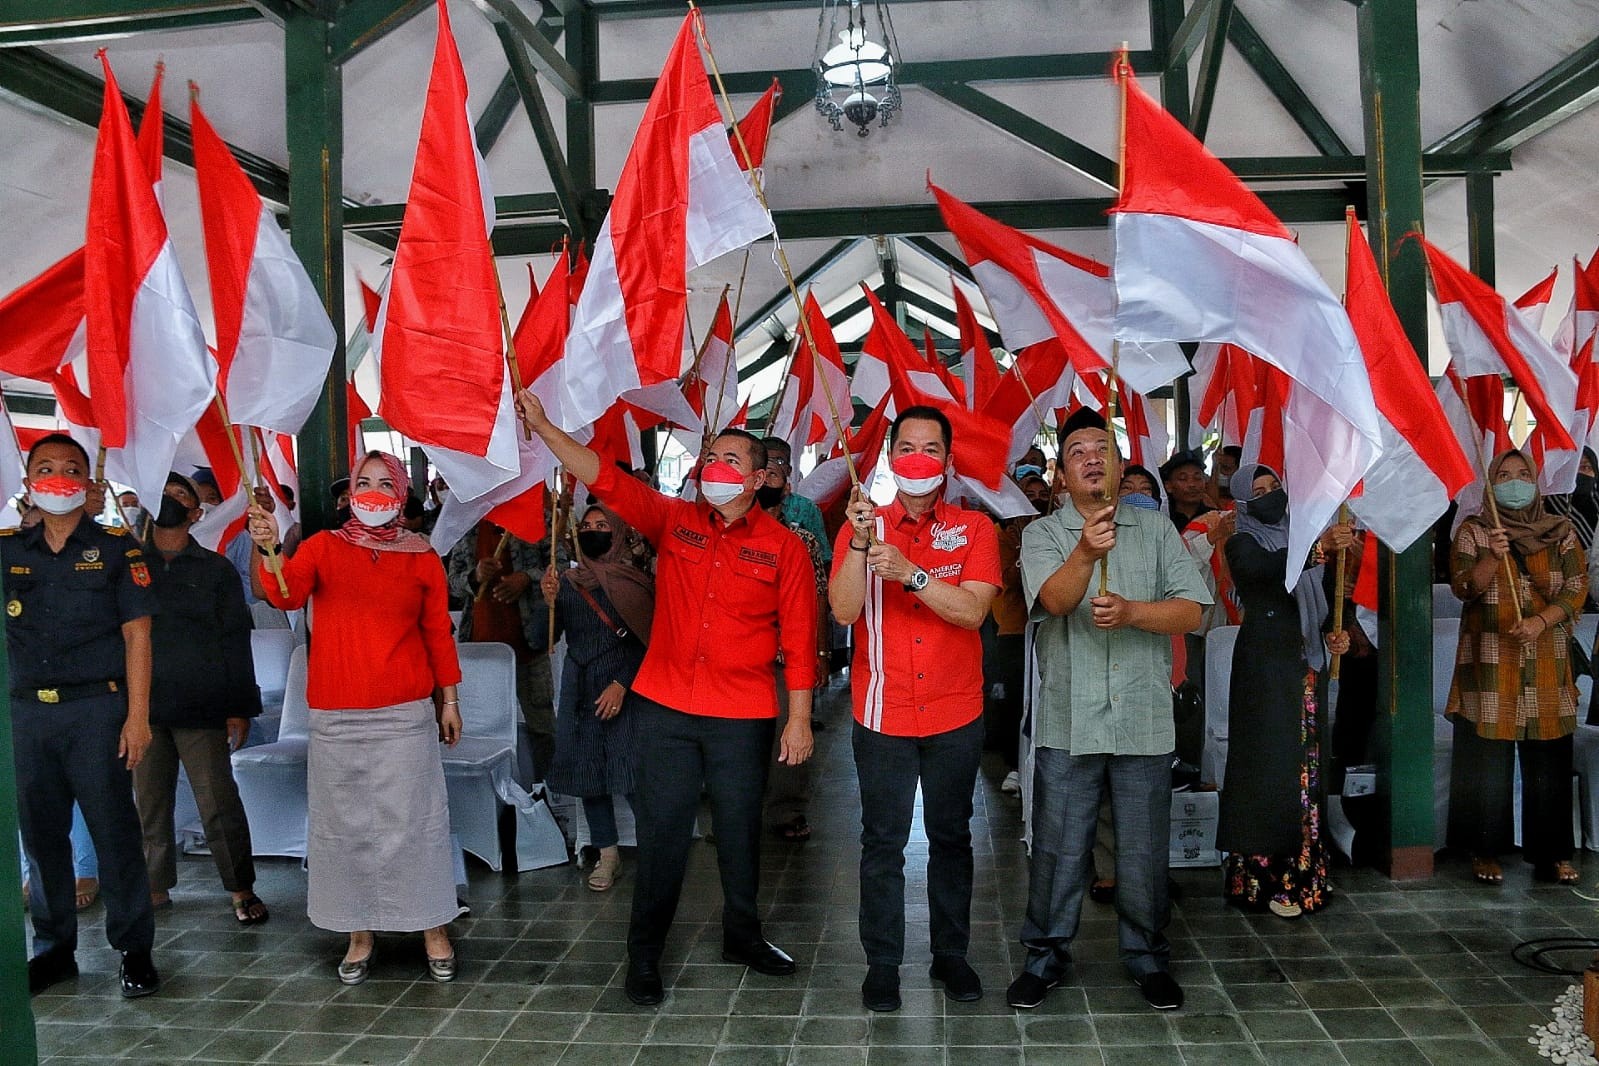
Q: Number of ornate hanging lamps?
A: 1